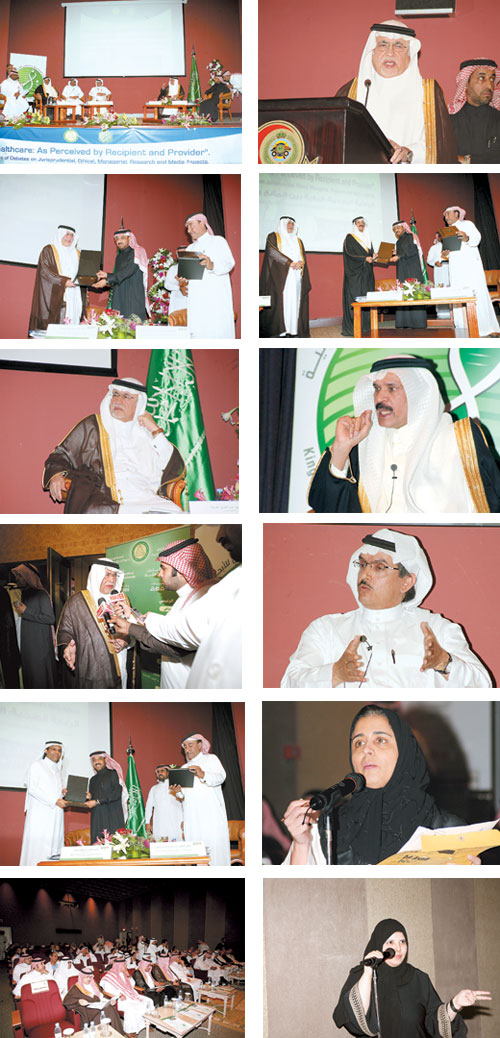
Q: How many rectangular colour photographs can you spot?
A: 12